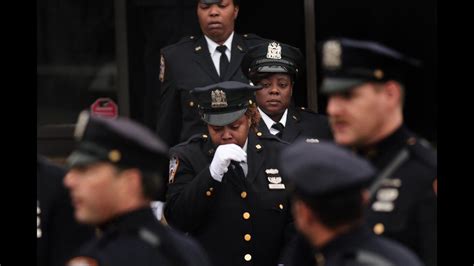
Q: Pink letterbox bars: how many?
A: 0